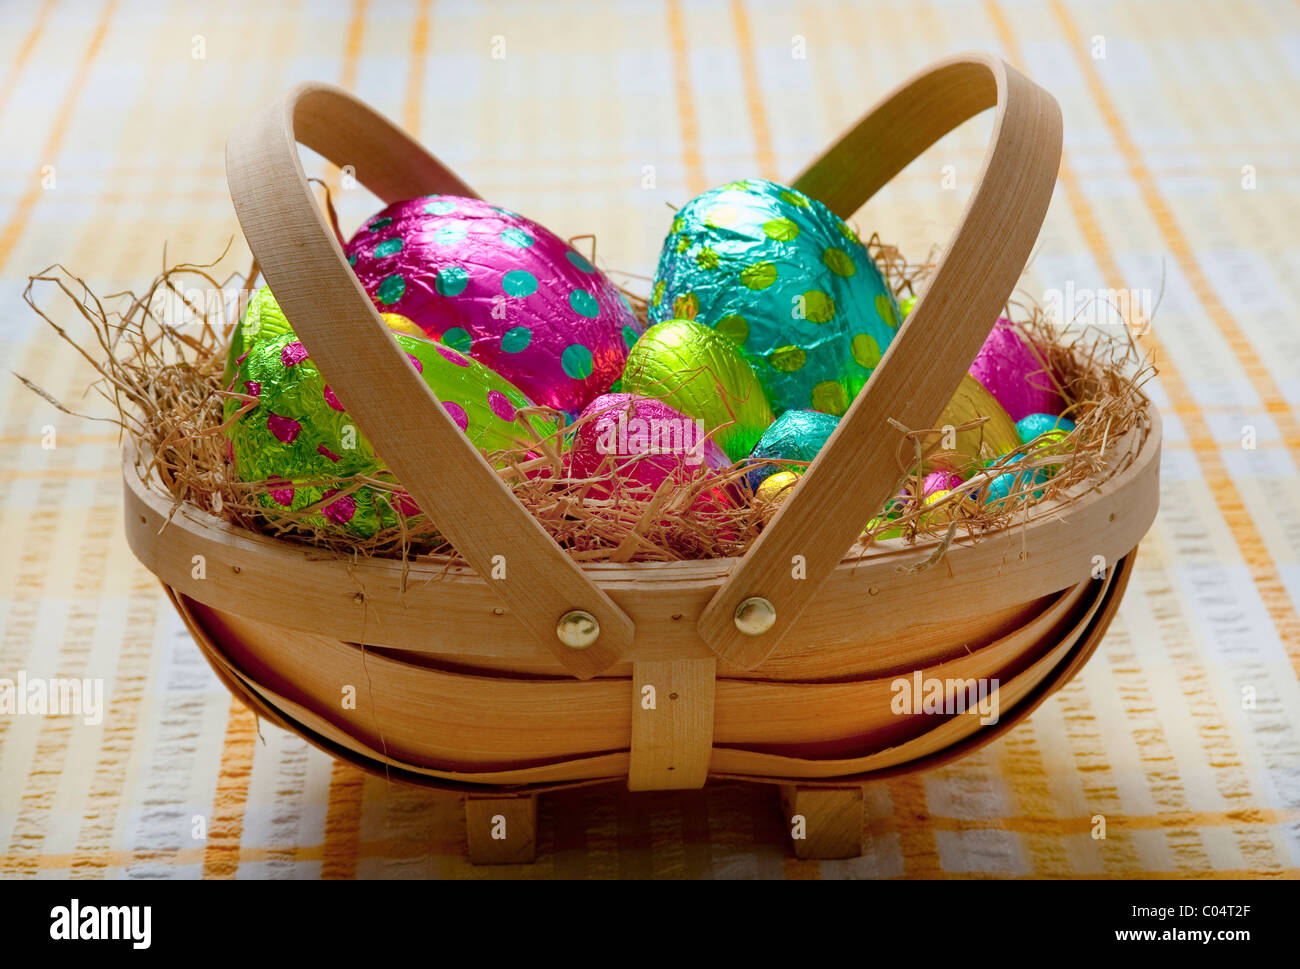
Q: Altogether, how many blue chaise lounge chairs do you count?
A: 0